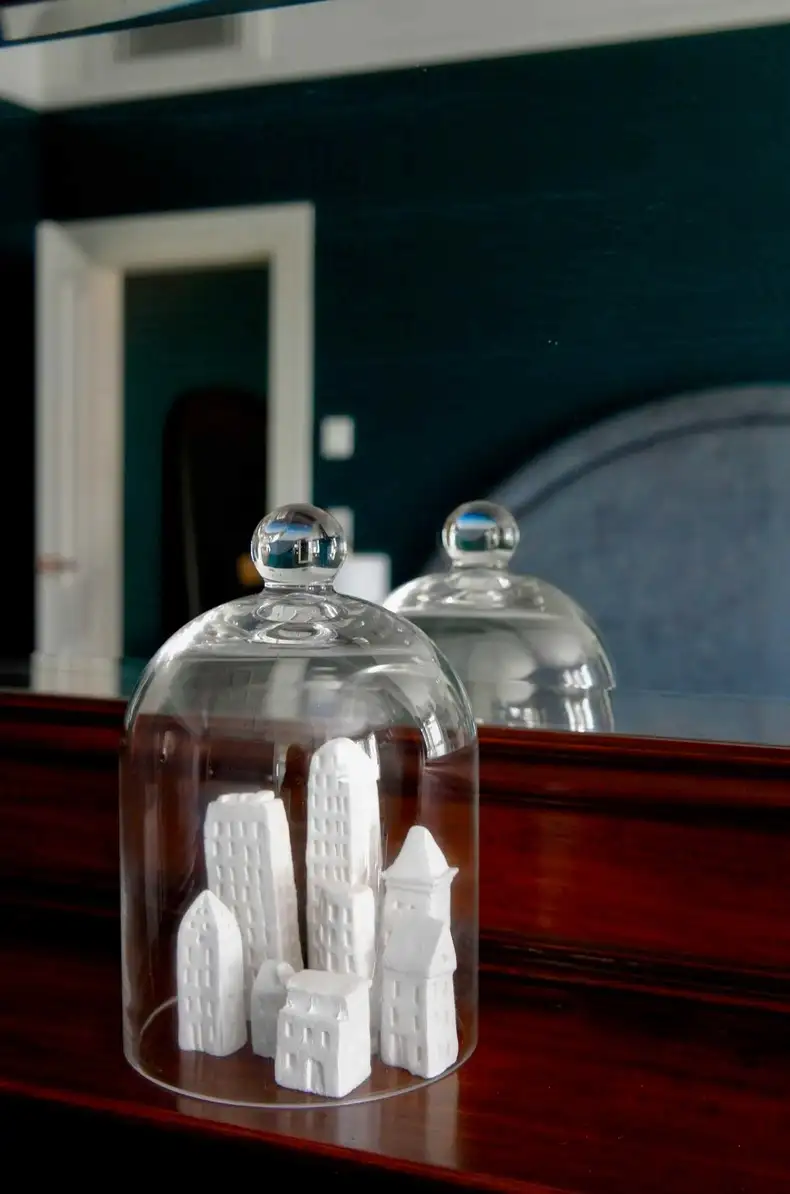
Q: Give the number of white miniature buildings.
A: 8